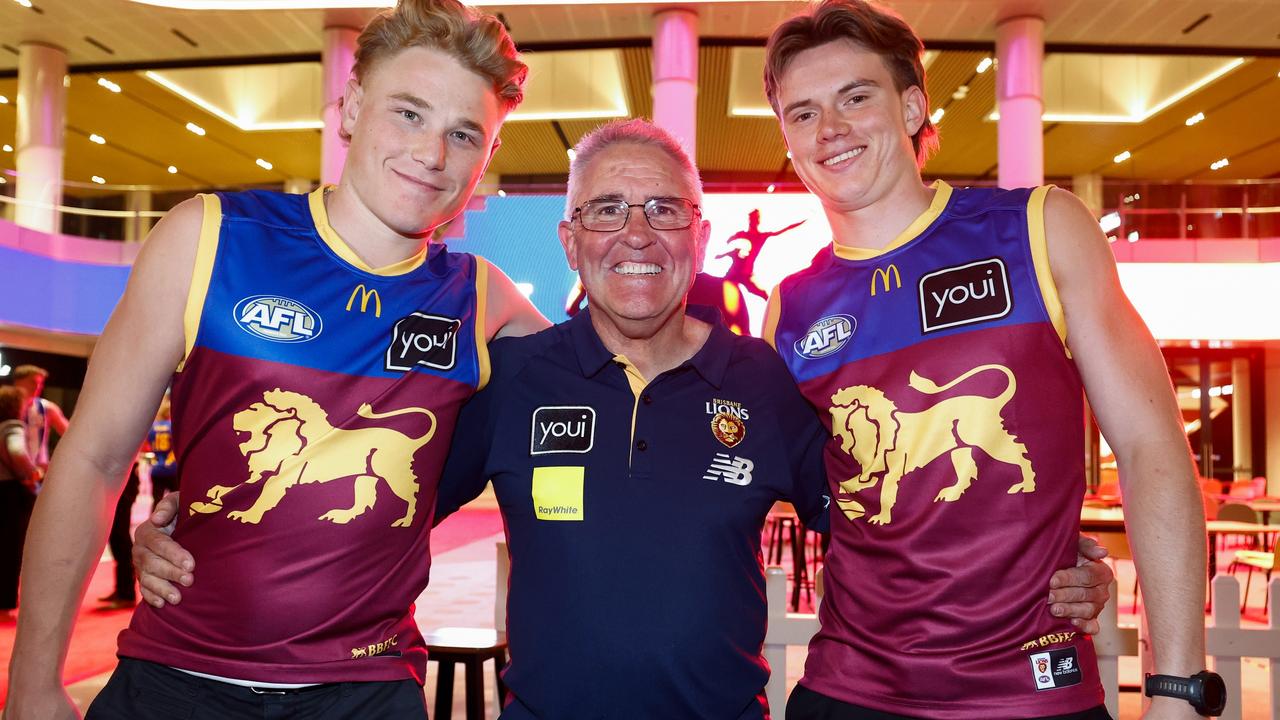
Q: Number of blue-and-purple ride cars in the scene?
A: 0